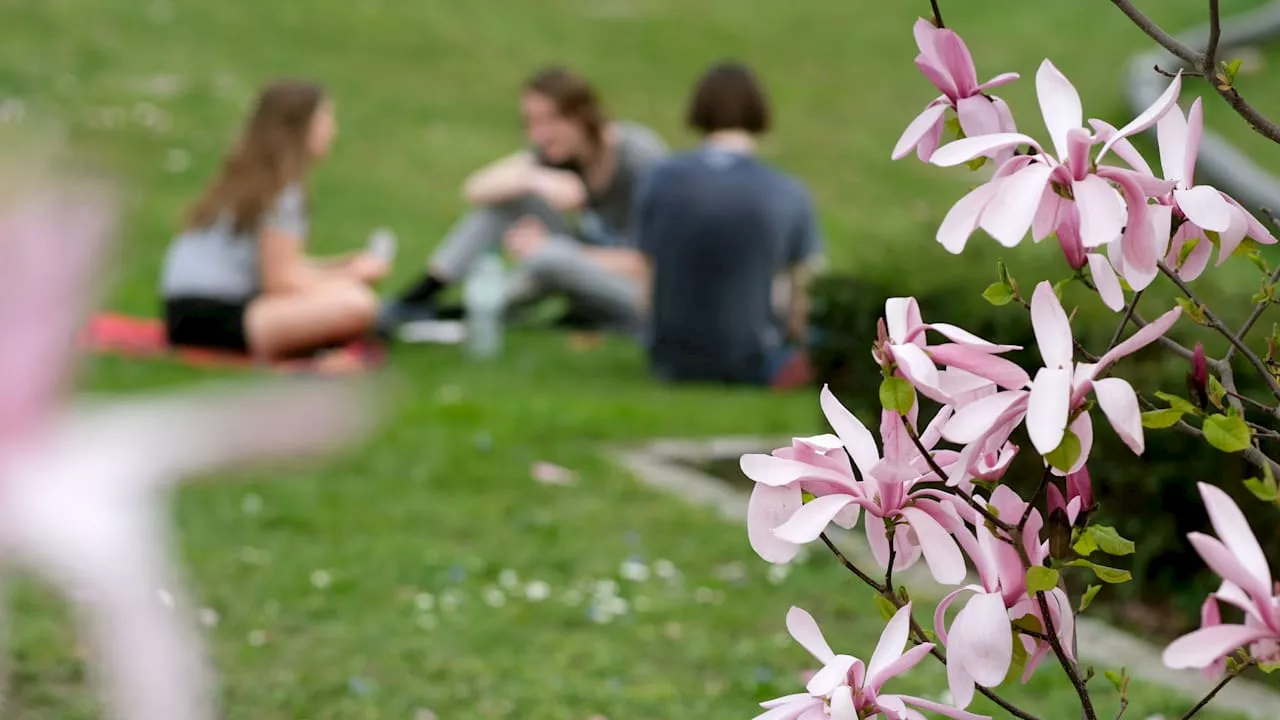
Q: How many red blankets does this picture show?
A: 1